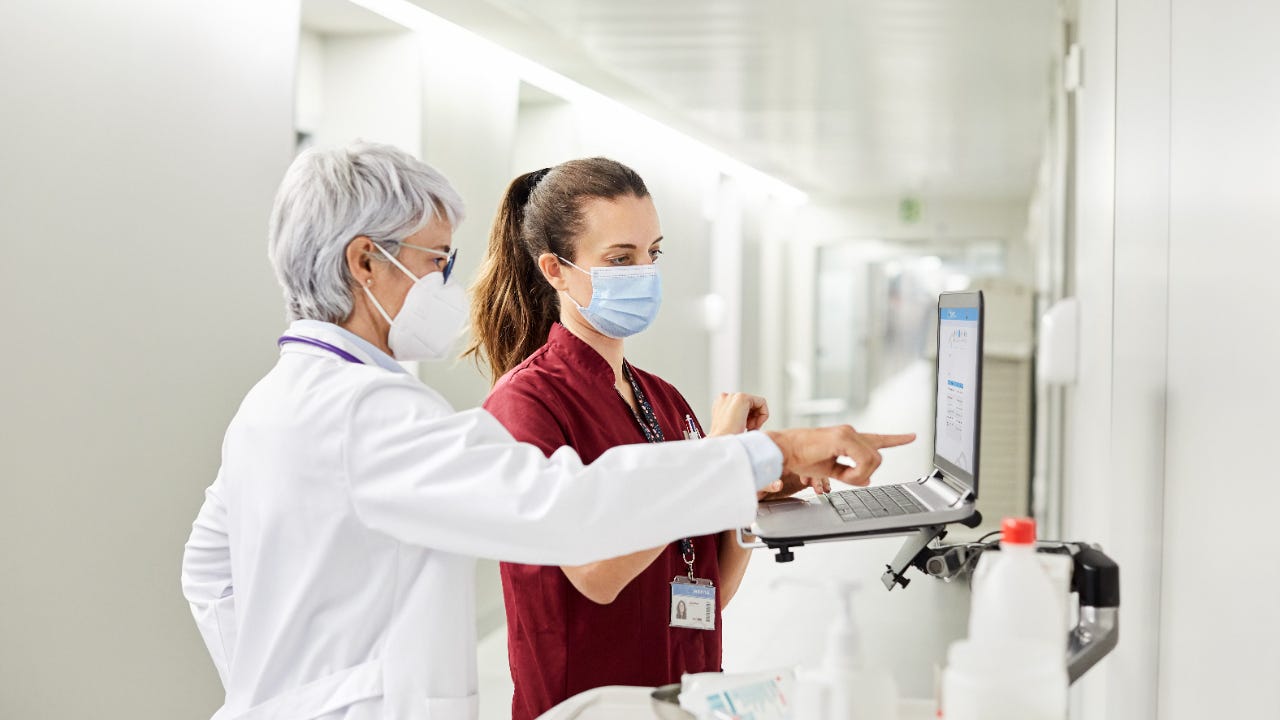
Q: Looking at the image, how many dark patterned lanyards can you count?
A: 1